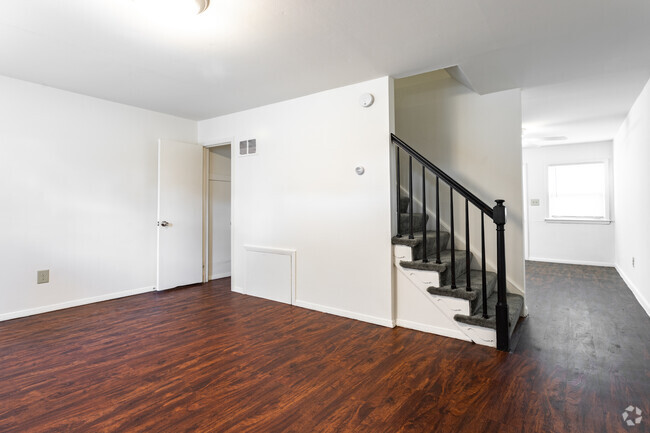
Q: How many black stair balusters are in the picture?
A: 7